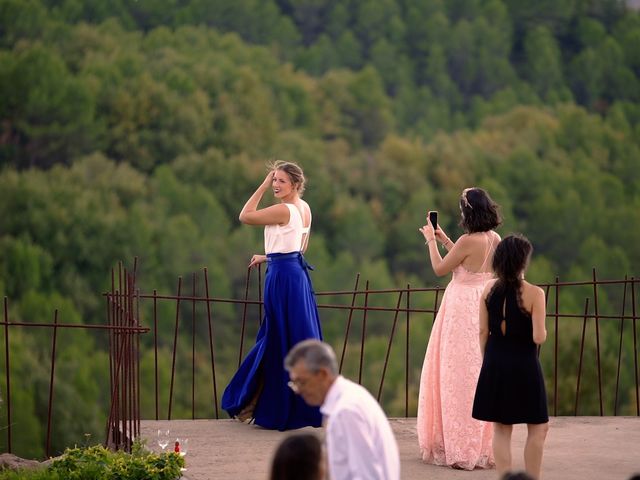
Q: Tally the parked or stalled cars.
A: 0